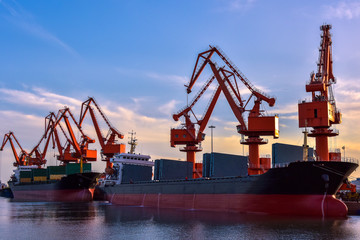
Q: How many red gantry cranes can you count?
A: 8